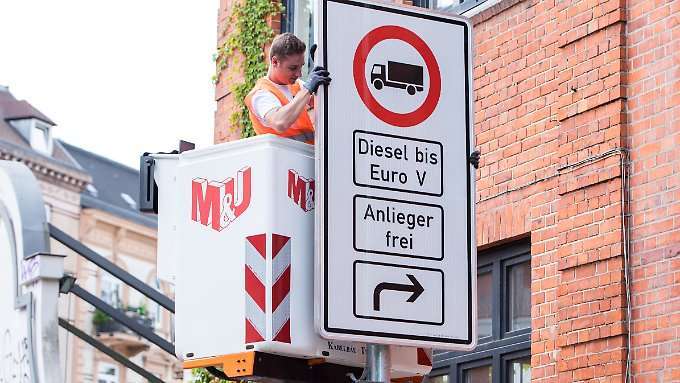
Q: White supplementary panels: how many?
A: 3